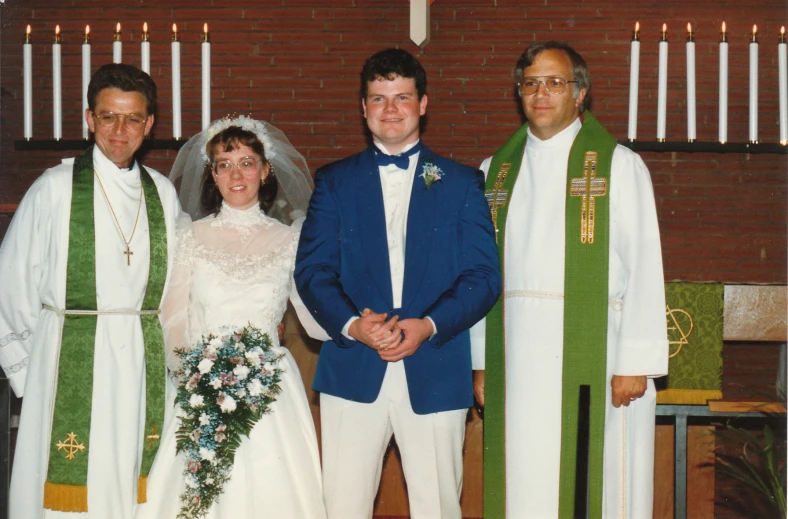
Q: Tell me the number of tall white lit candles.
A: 13